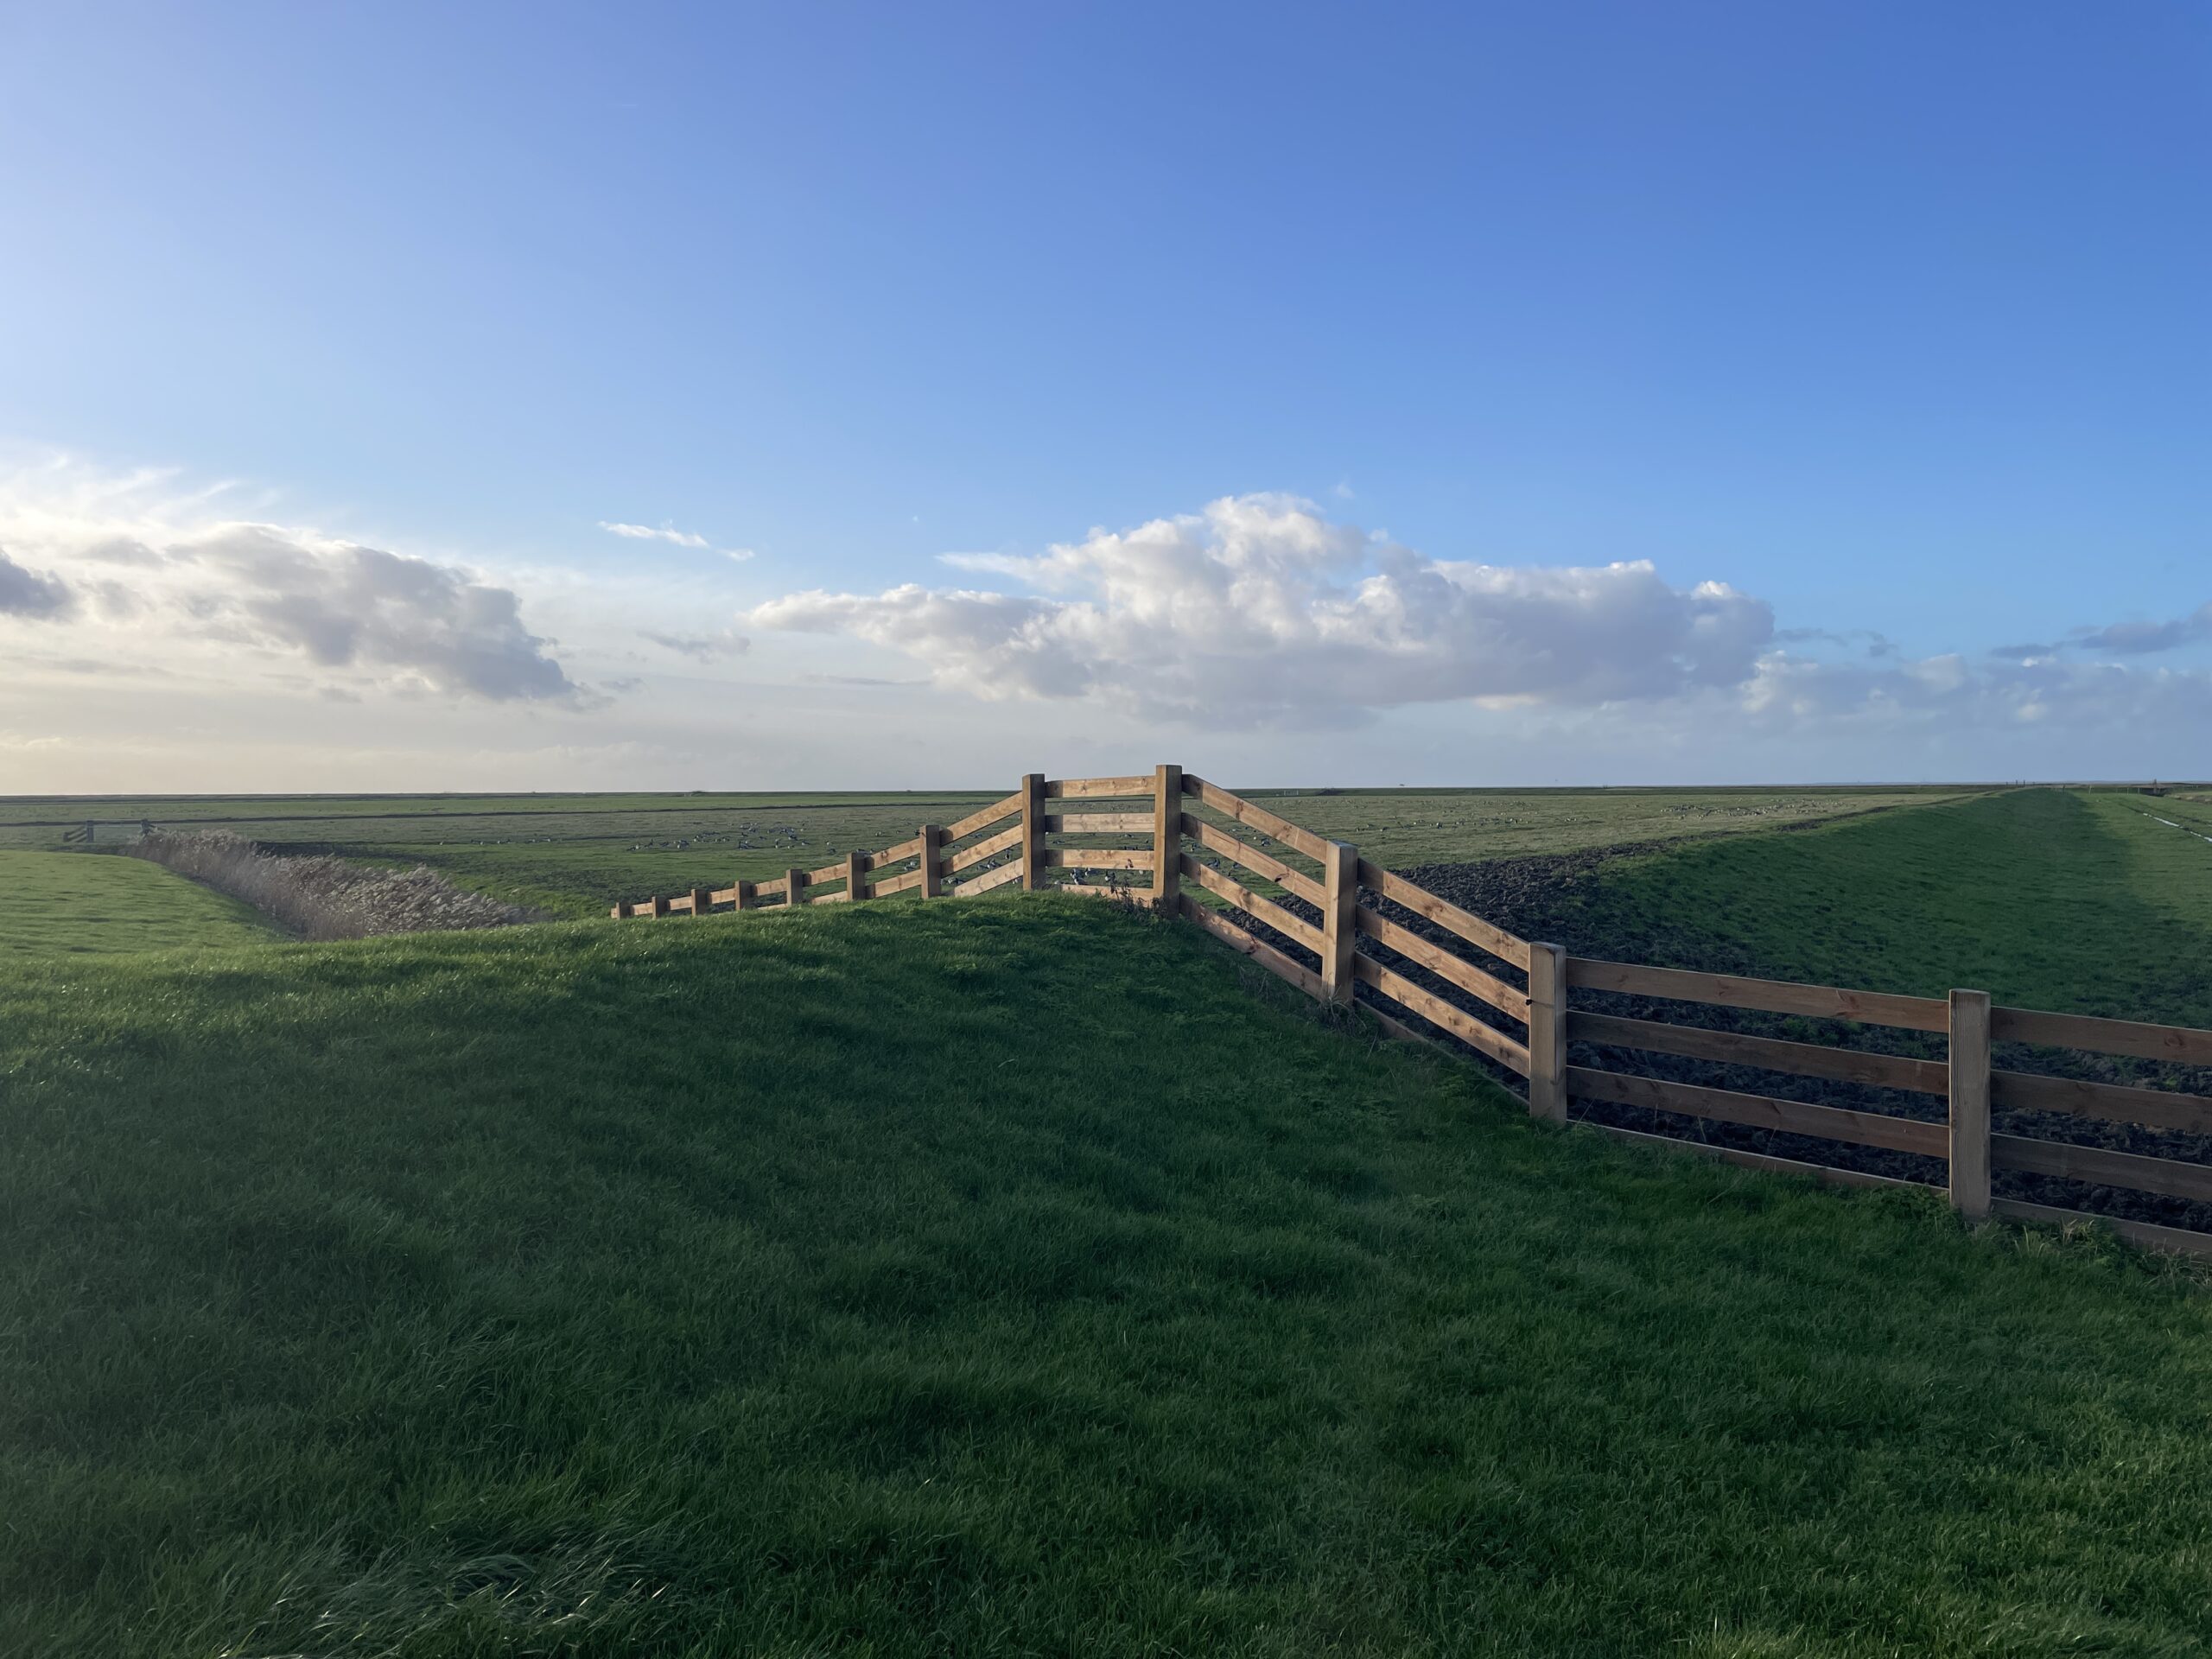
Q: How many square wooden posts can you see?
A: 12